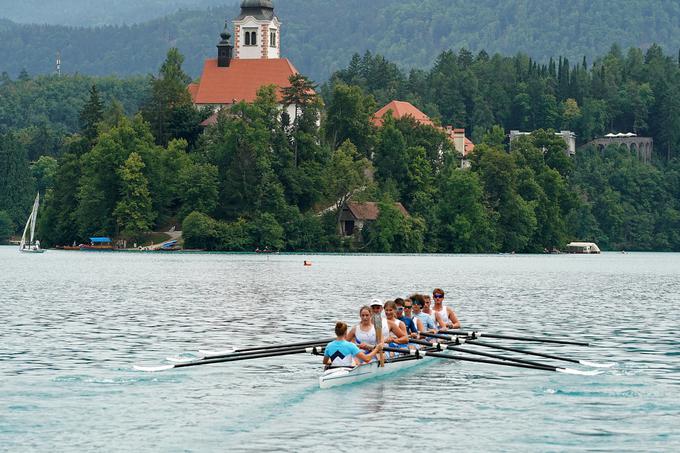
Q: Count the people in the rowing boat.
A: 9